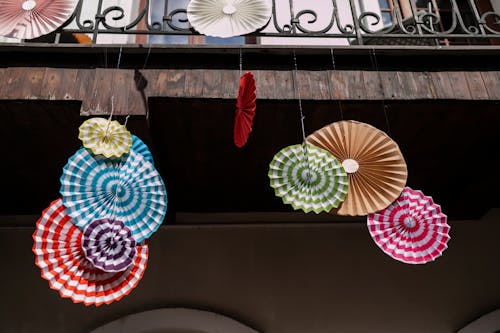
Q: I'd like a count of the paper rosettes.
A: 11